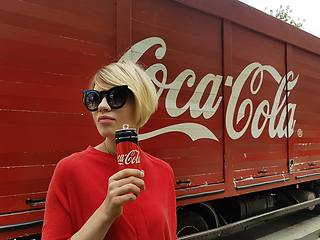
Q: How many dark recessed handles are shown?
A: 4